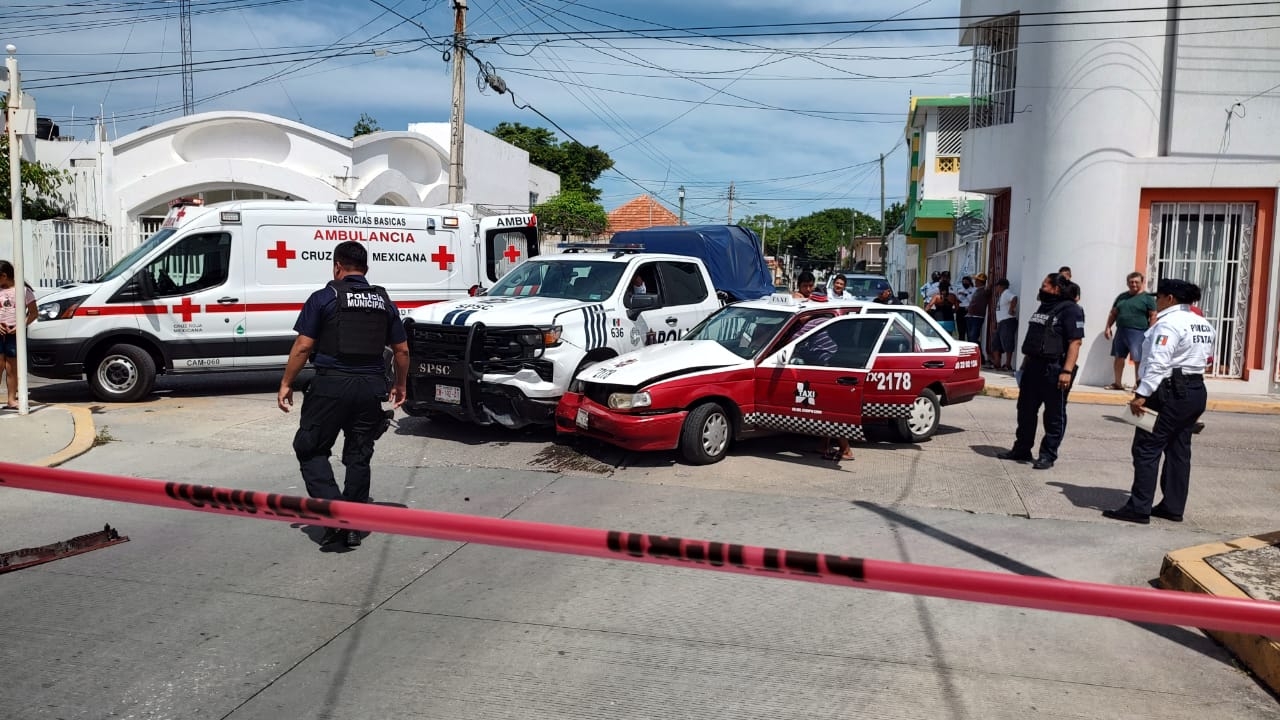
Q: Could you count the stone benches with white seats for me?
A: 0